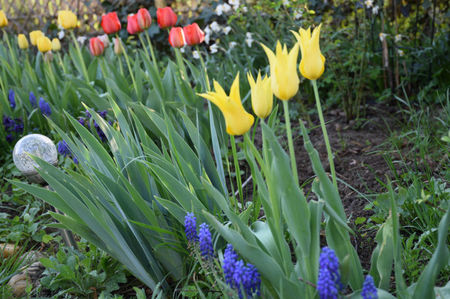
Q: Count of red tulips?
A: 7